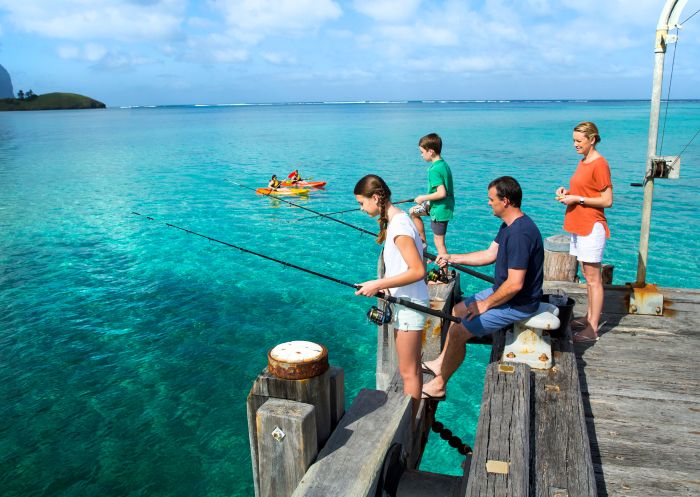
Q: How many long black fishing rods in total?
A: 3